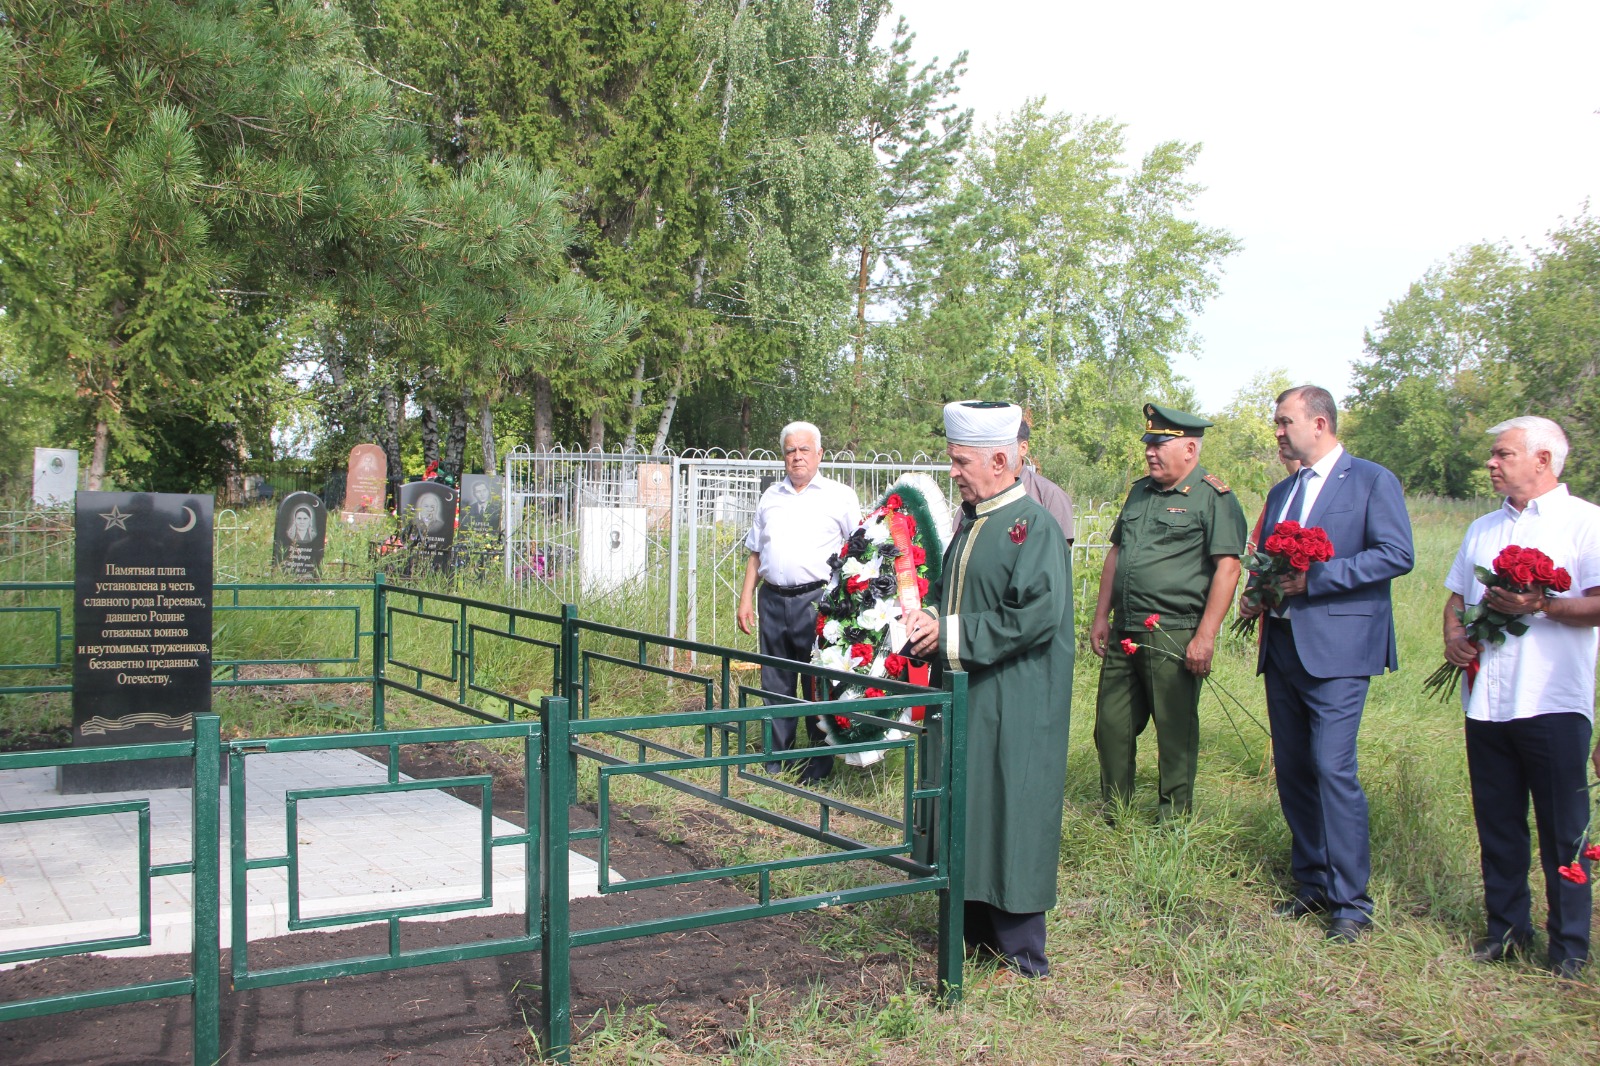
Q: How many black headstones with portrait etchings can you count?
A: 3